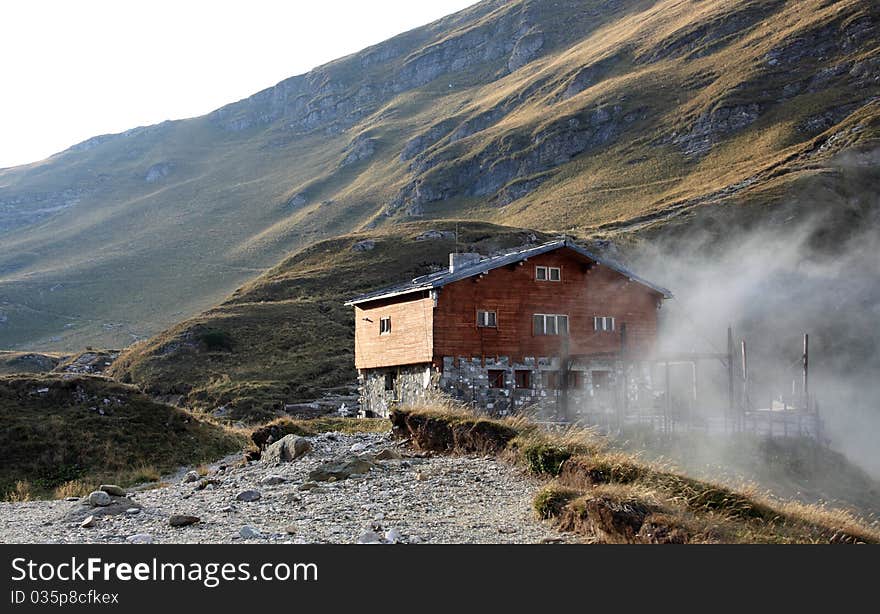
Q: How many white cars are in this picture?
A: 0